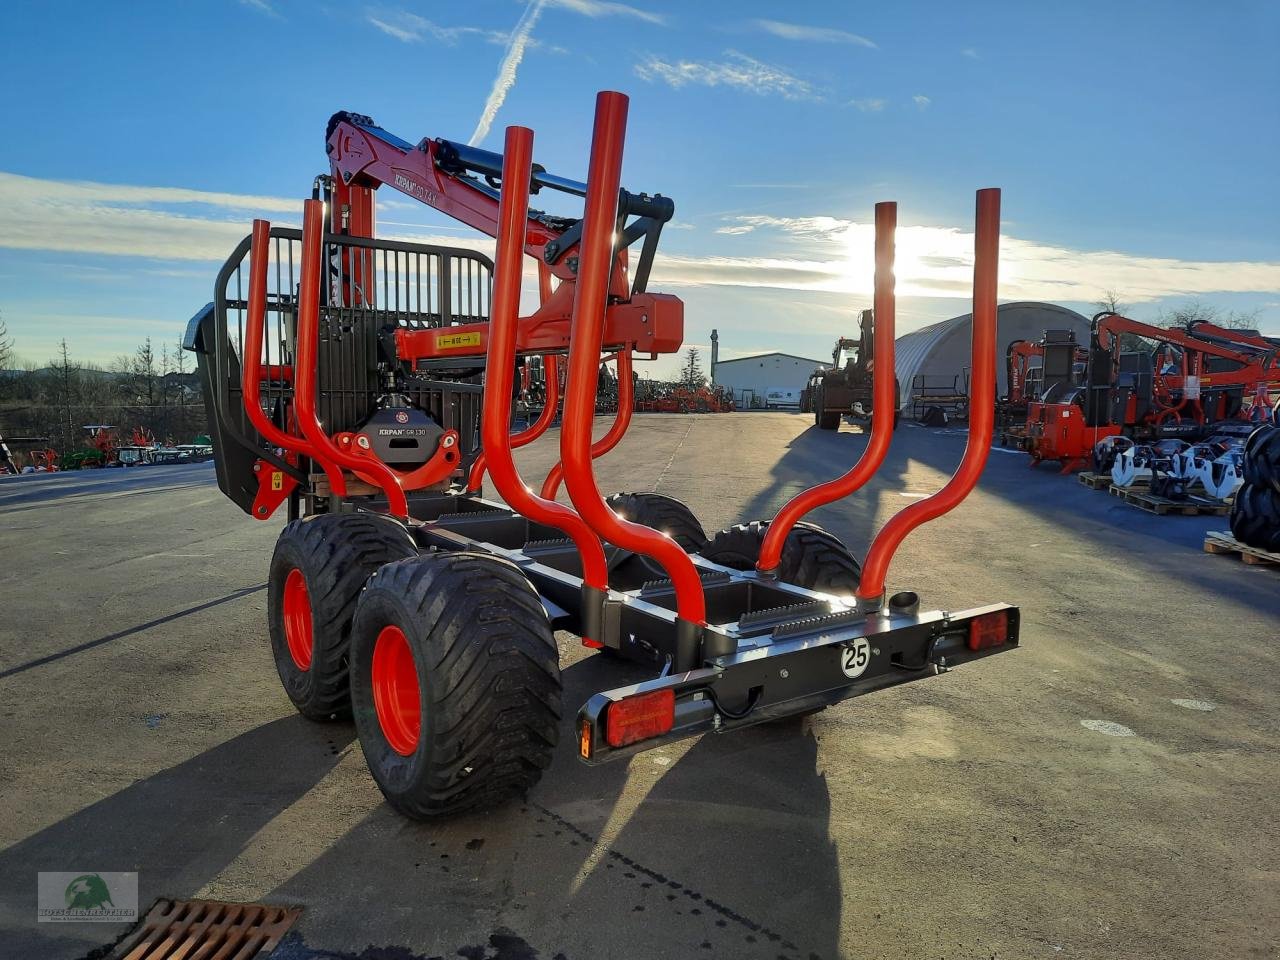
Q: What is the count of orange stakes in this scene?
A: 8